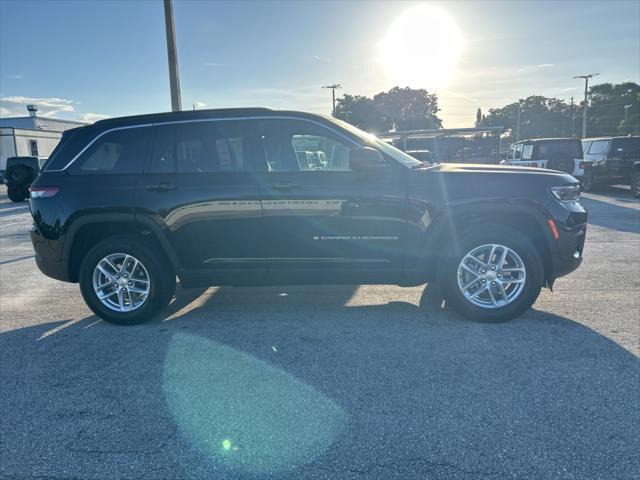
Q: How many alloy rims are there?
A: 2